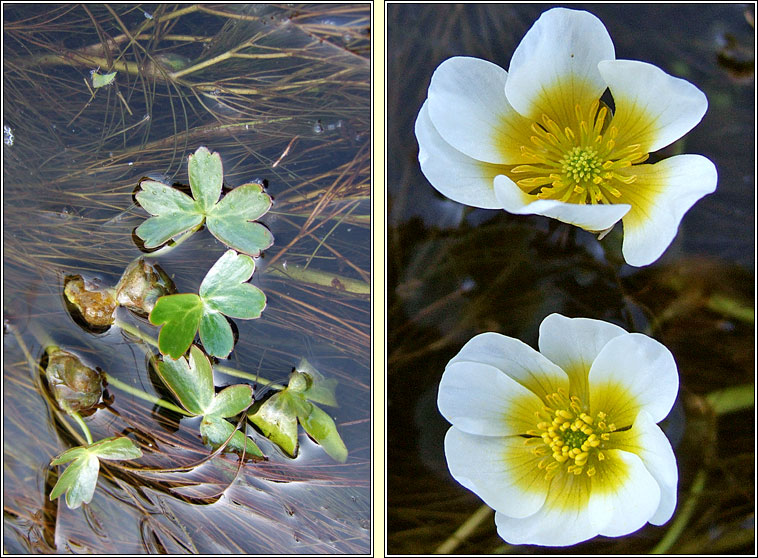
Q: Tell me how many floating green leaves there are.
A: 5